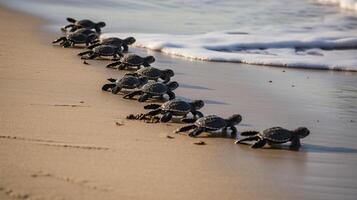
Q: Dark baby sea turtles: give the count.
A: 11